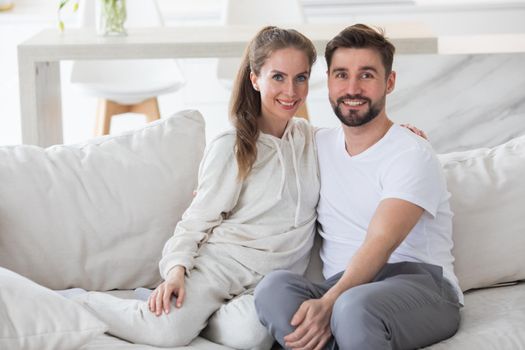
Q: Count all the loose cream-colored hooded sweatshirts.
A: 1